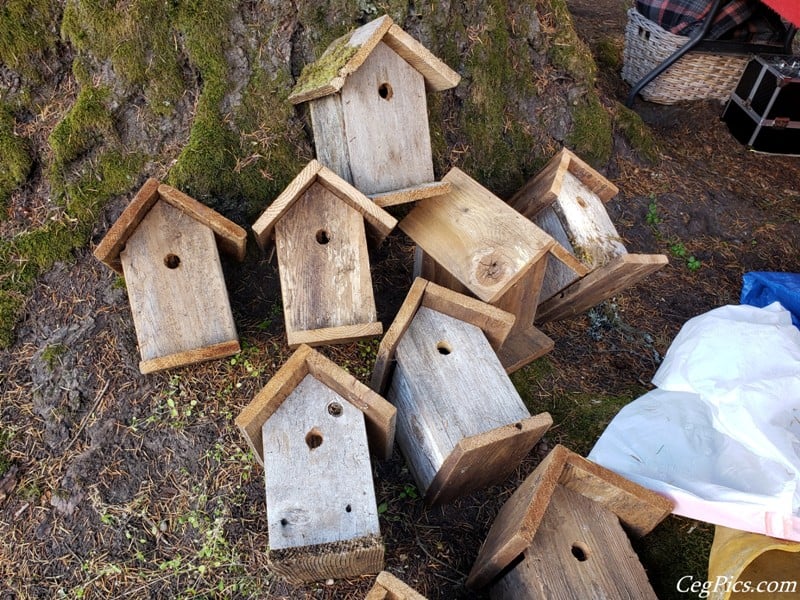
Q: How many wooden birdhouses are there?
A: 9